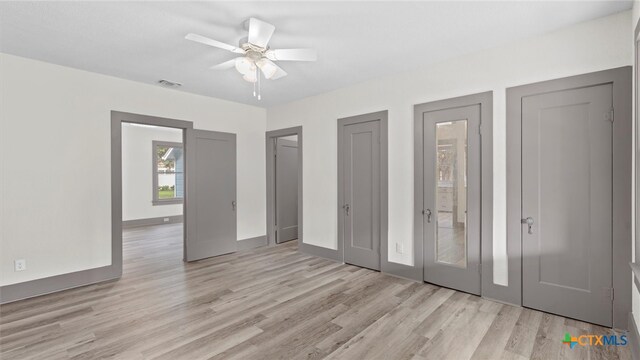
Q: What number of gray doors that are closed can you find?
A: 3